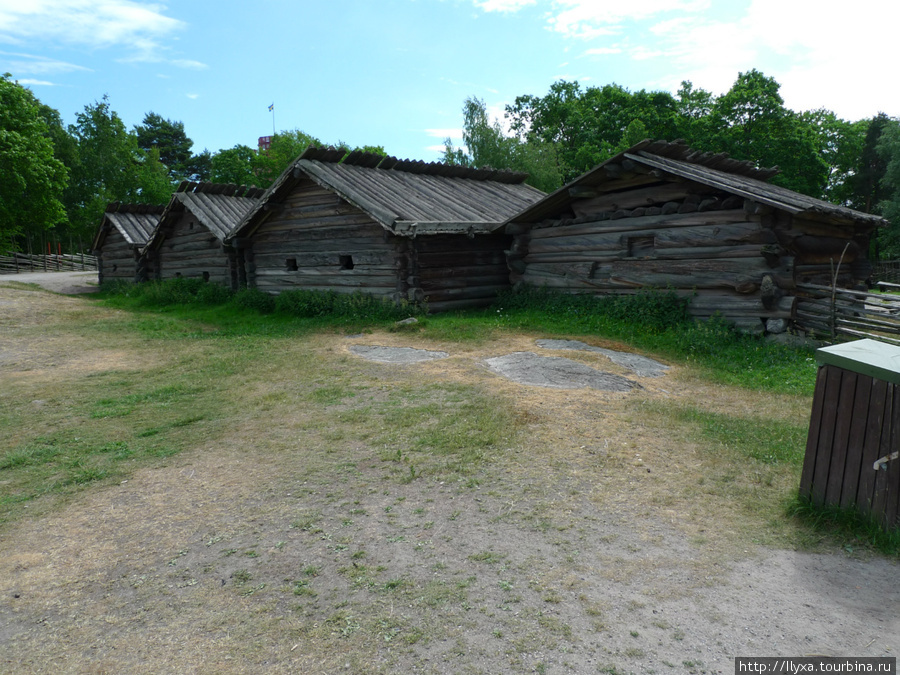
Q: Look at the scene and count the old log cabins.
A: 4